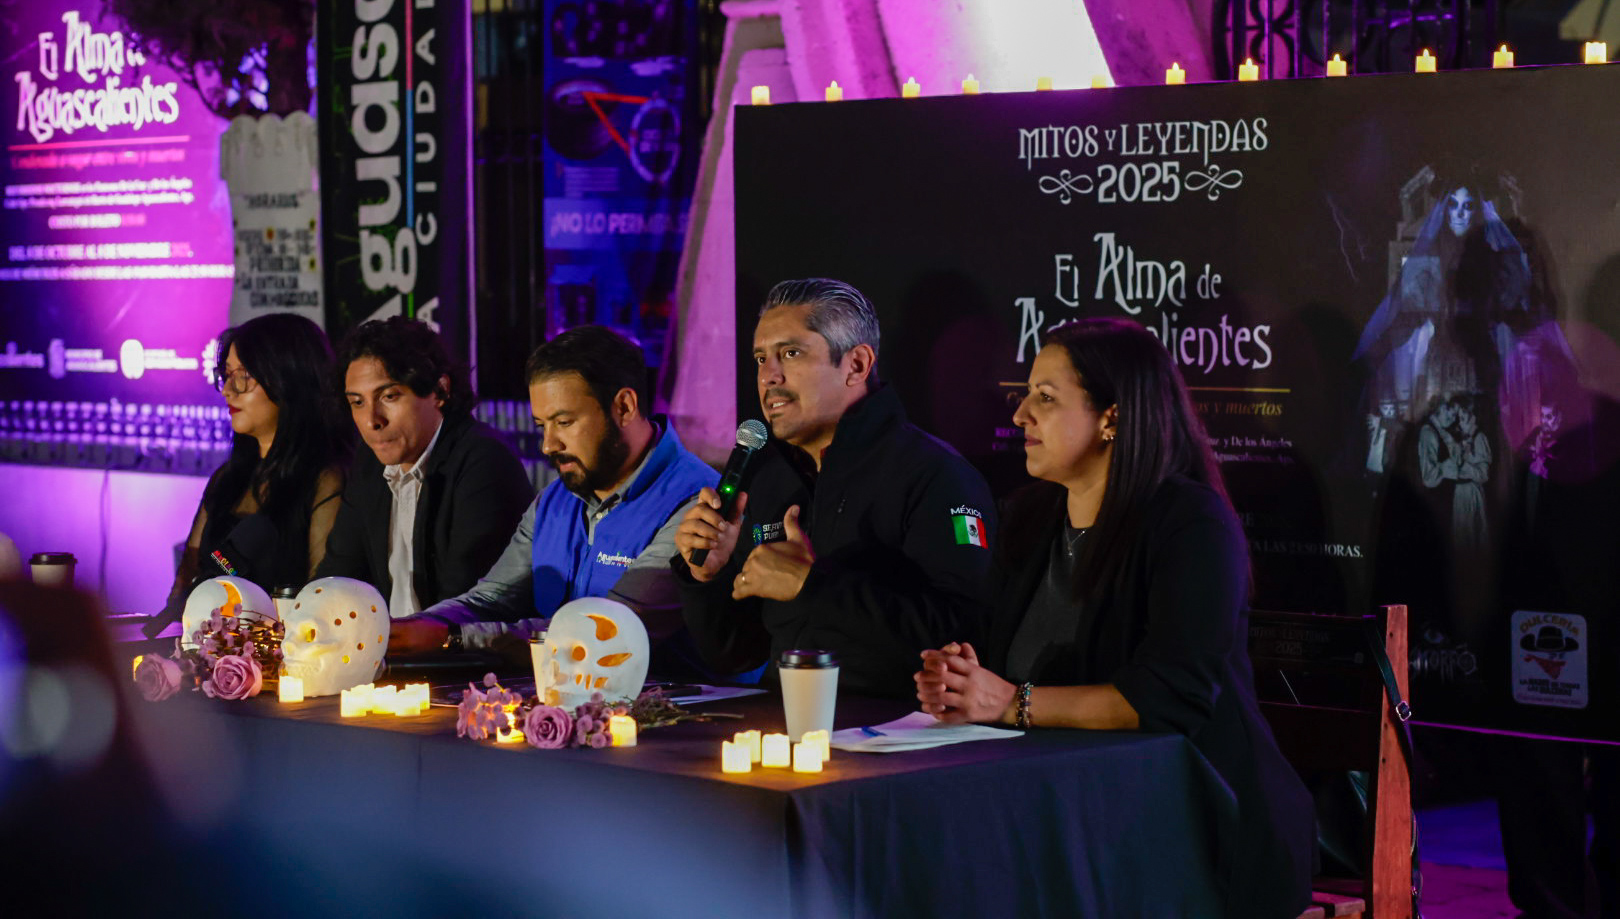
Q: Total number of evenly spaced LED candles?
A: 12